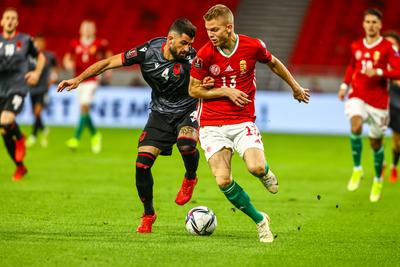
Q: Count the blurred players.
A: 5